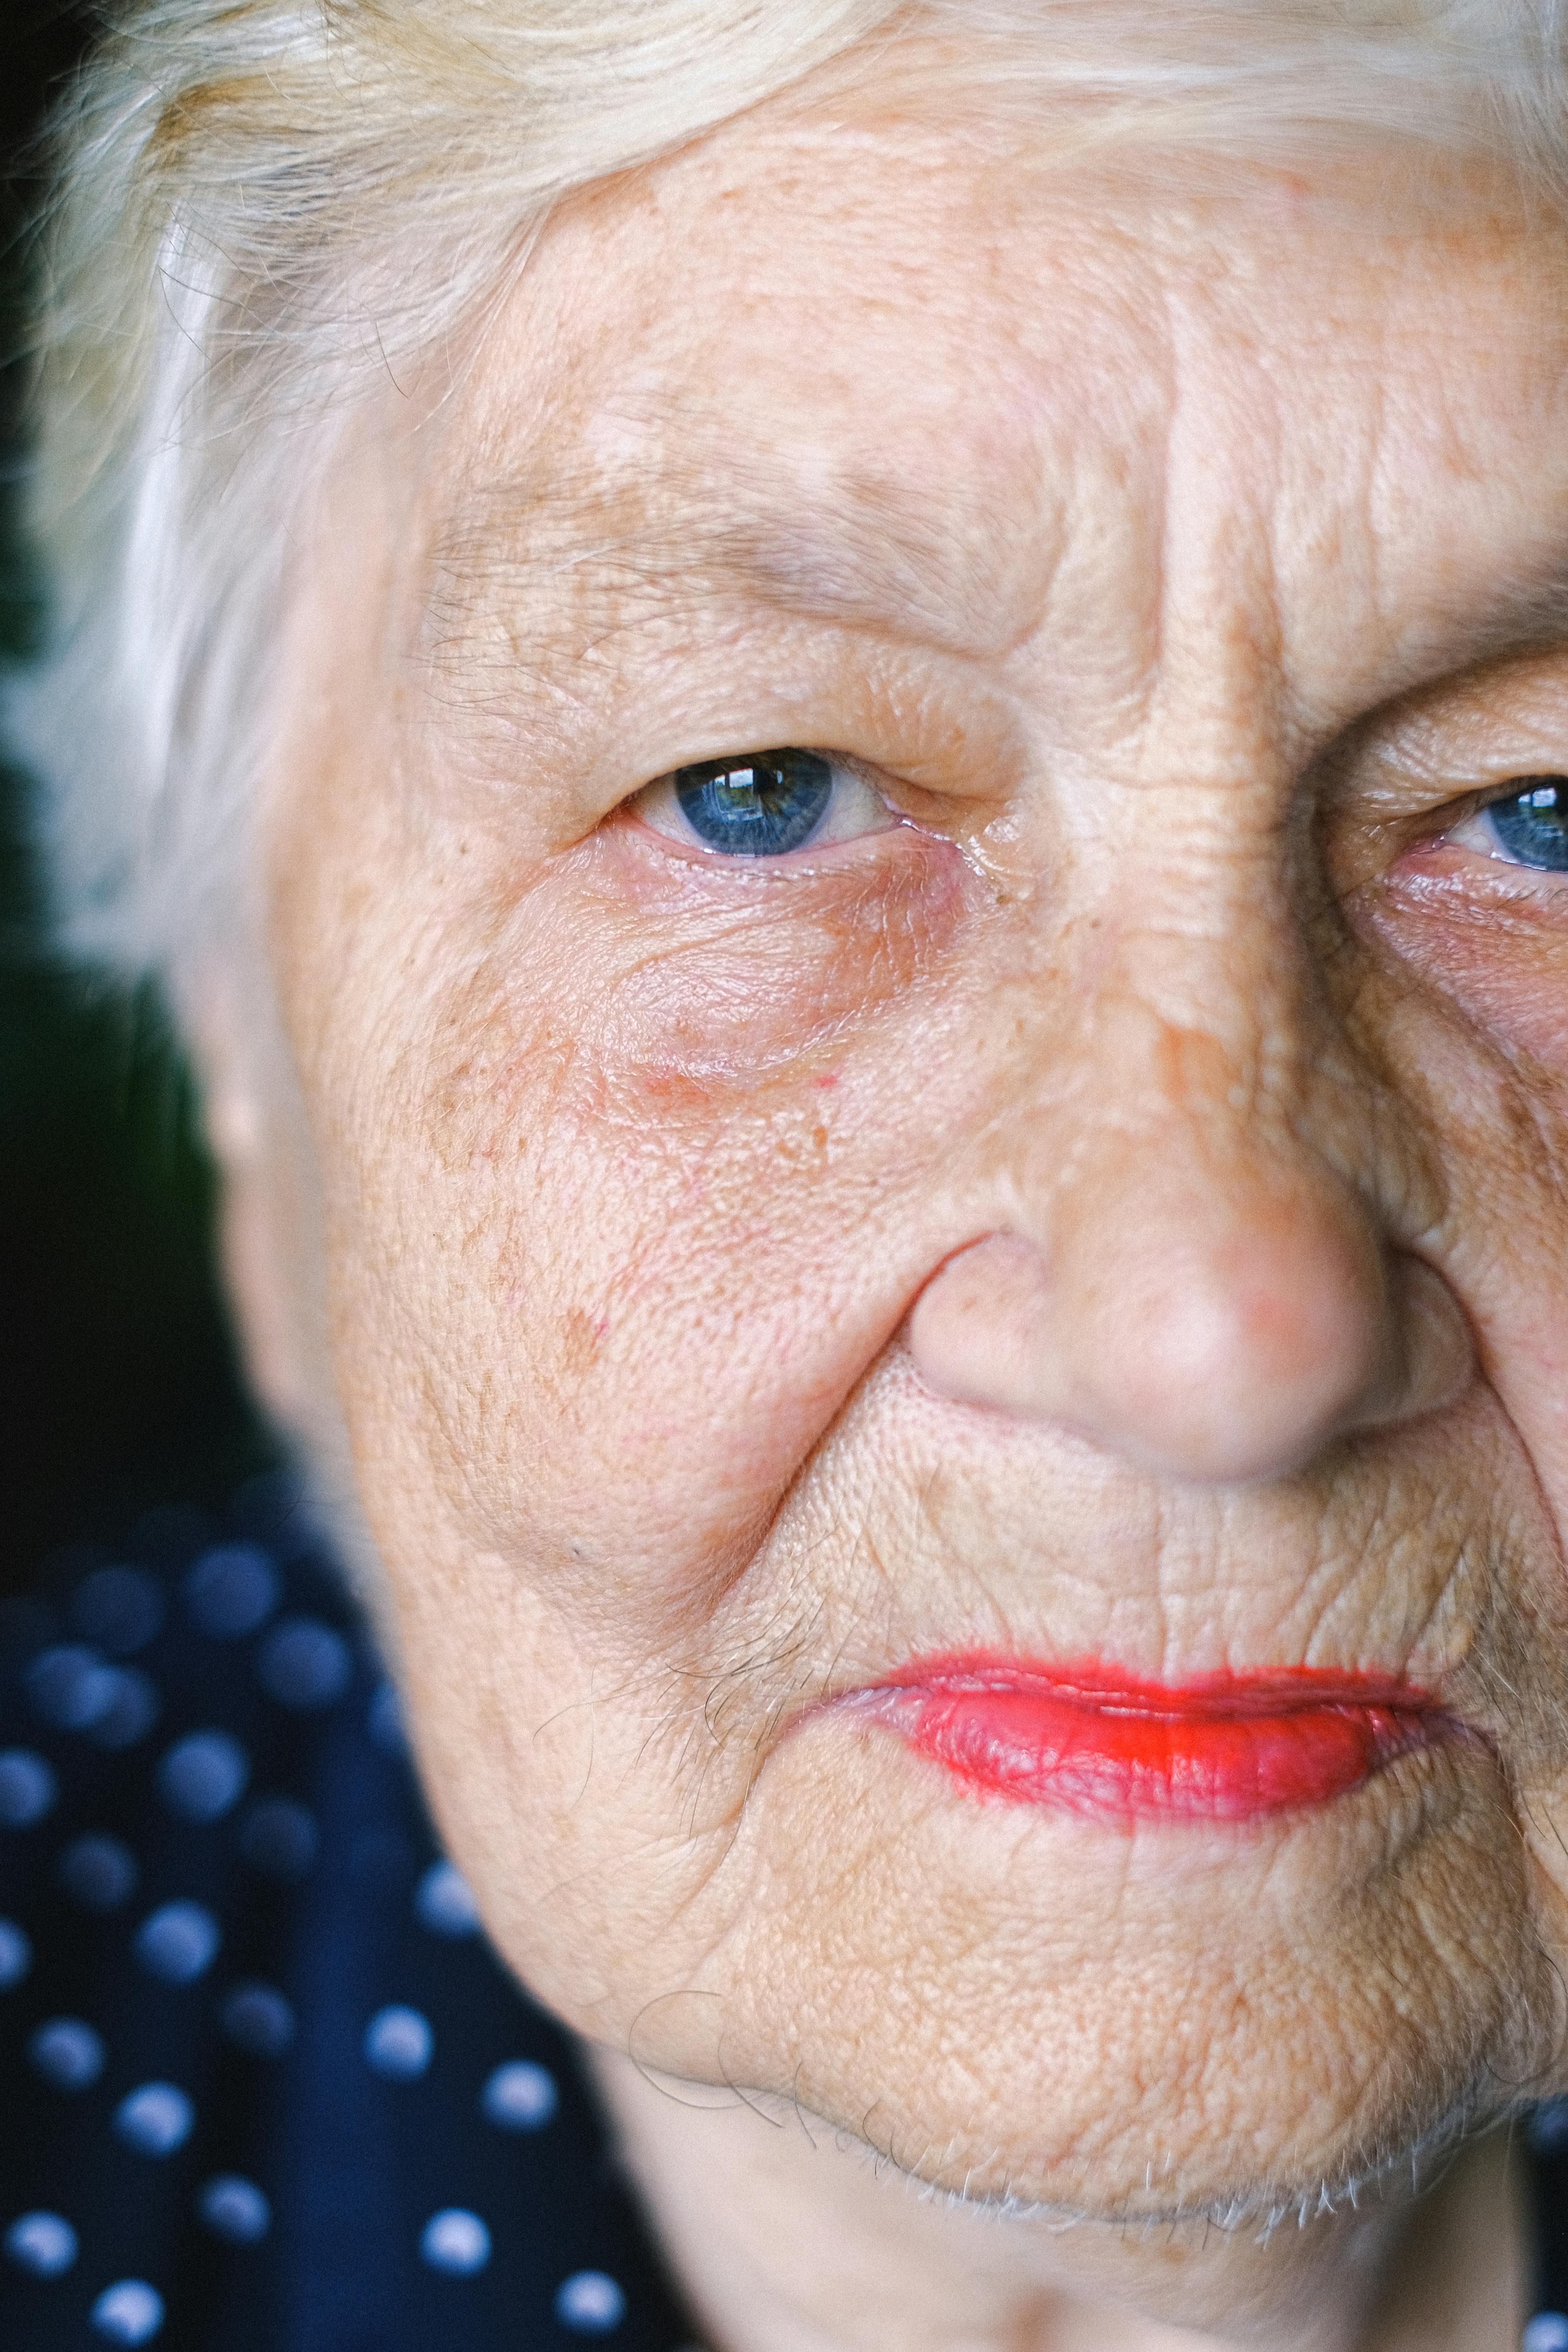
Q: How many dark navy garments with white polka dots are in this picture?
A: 1